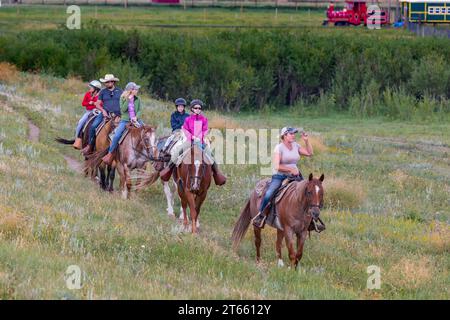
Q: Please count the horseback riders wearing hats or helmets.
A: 6